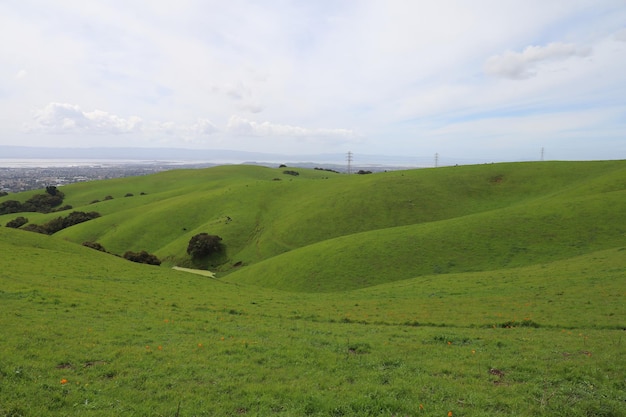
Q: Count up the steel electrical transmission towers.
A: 3